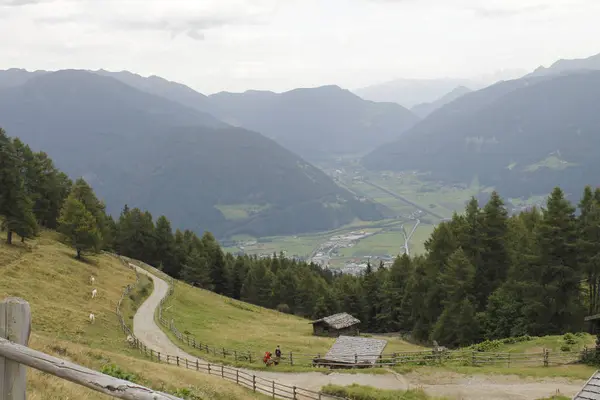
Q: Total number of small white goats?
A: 3